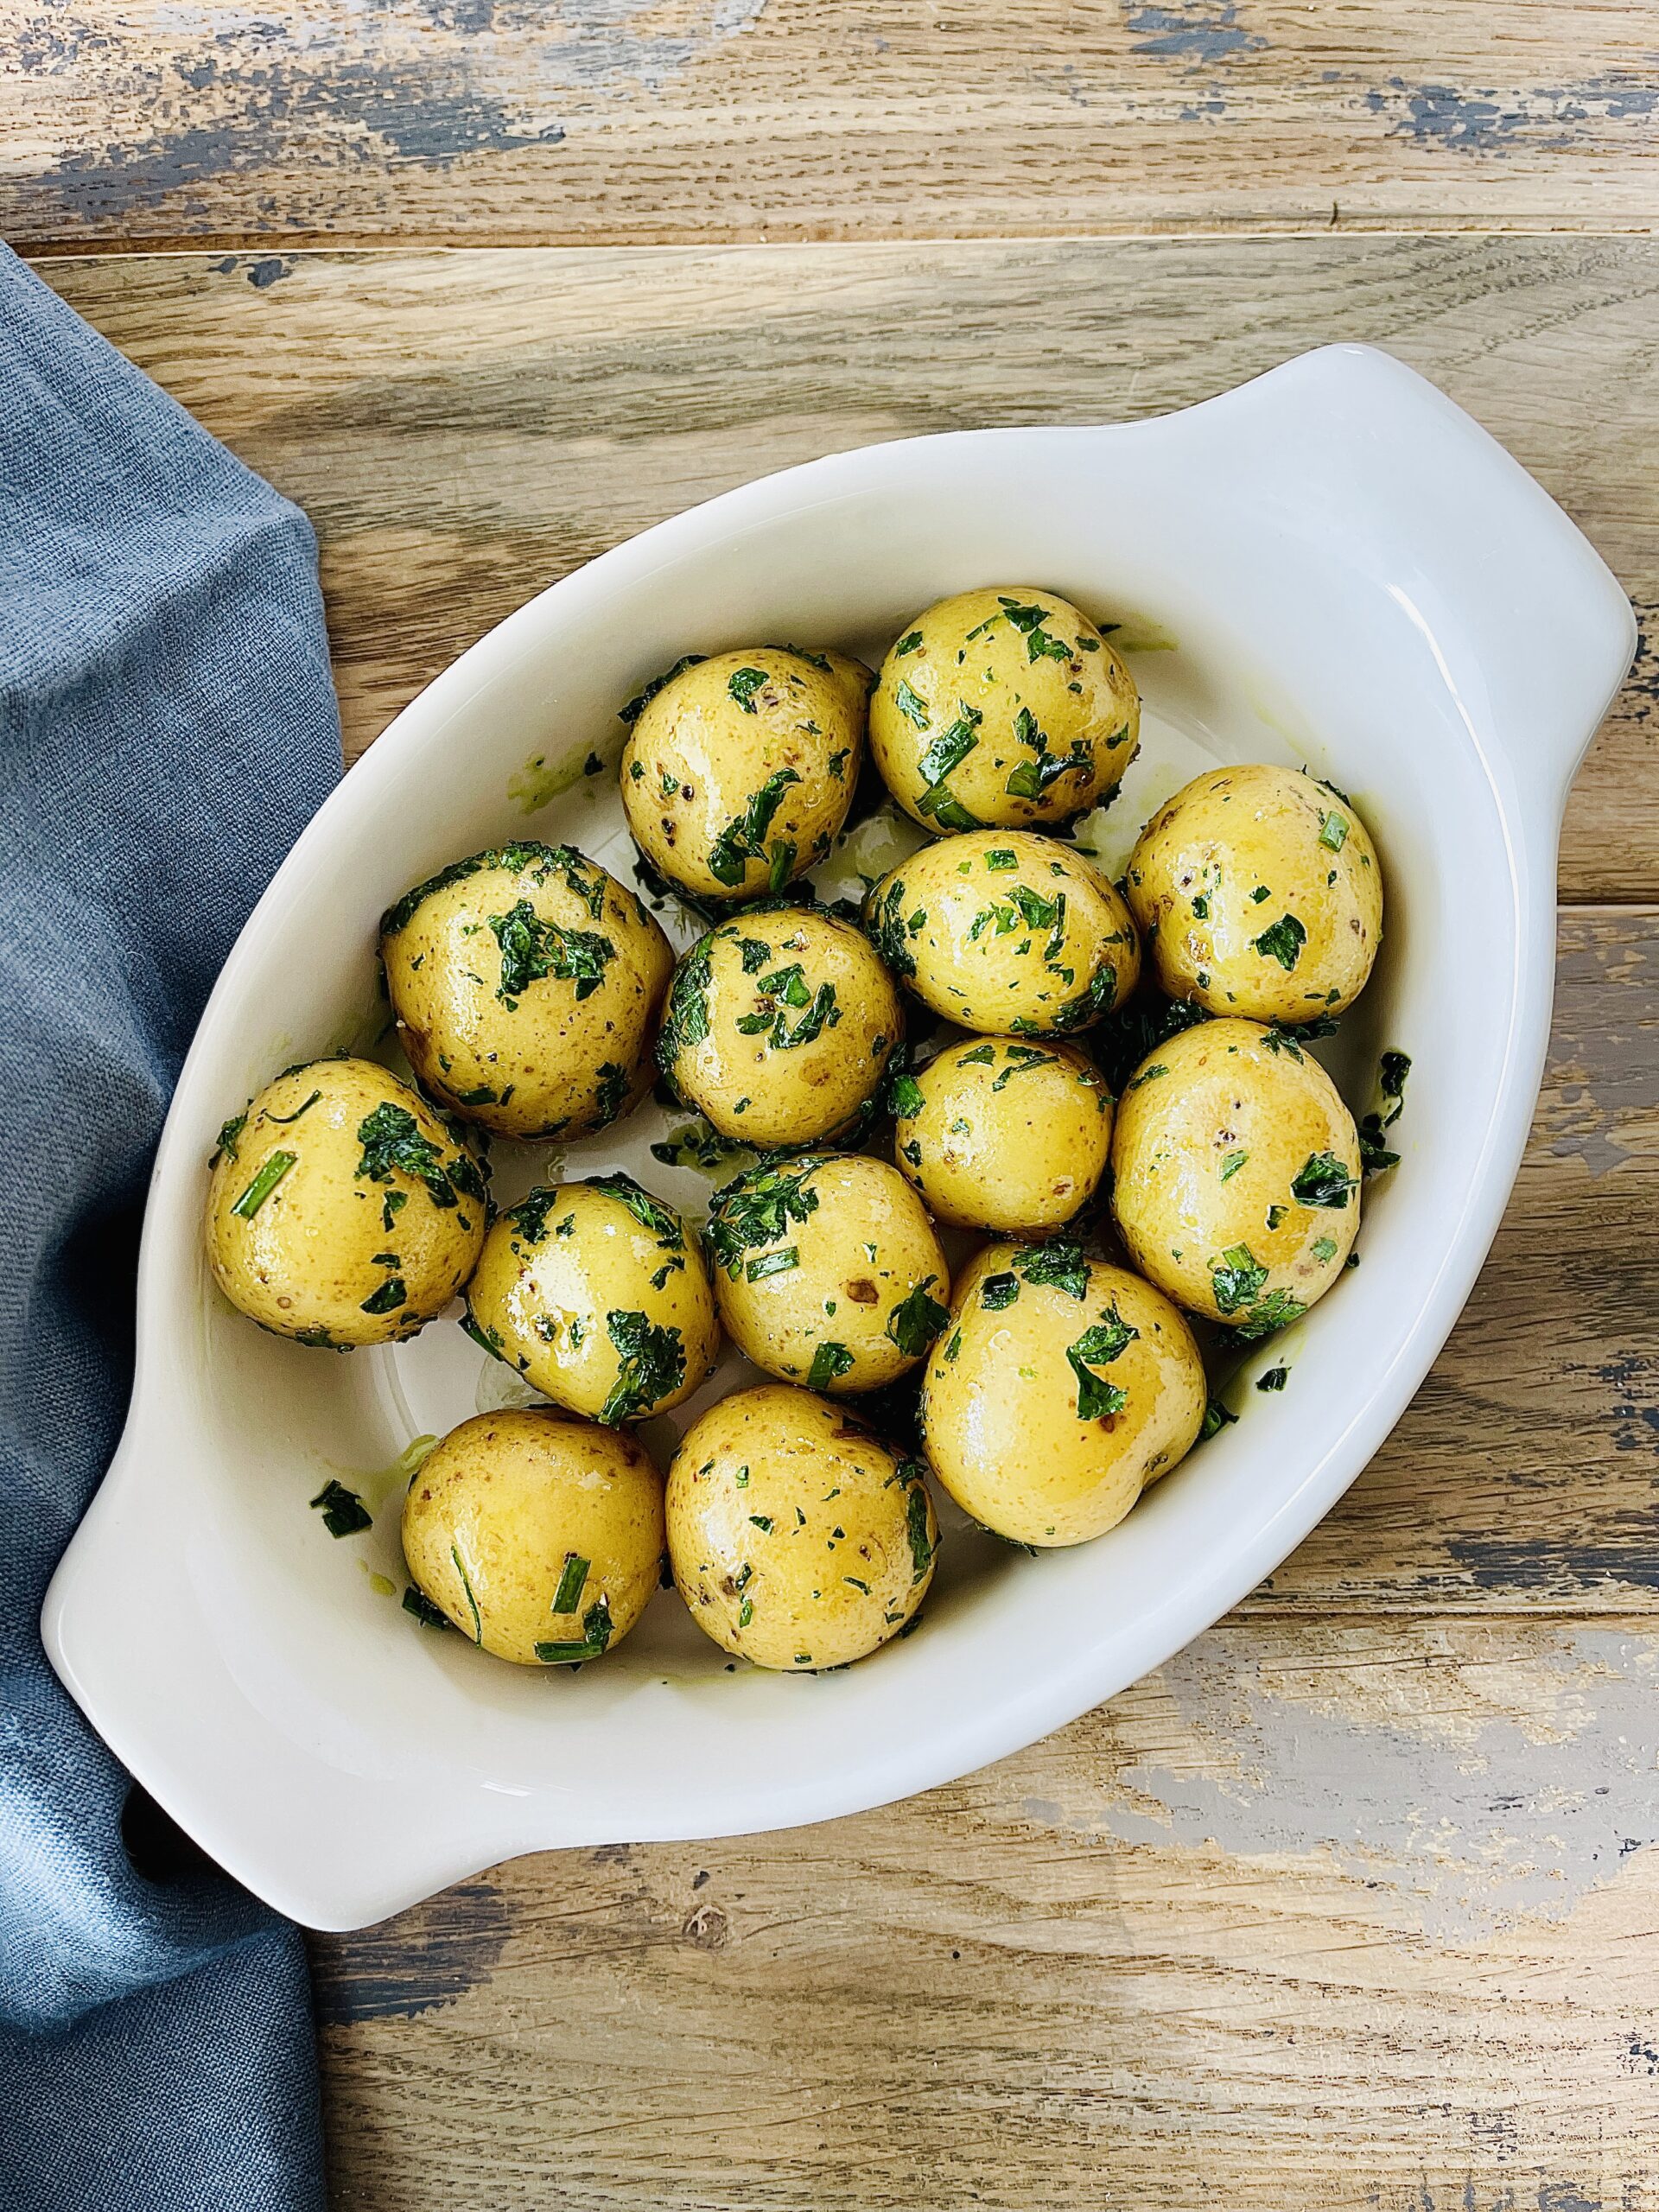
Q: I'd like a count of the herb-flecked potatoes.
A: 14